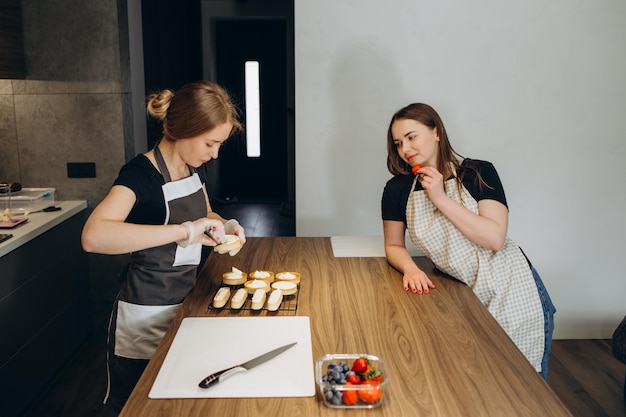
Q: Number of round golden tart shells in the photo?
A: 6